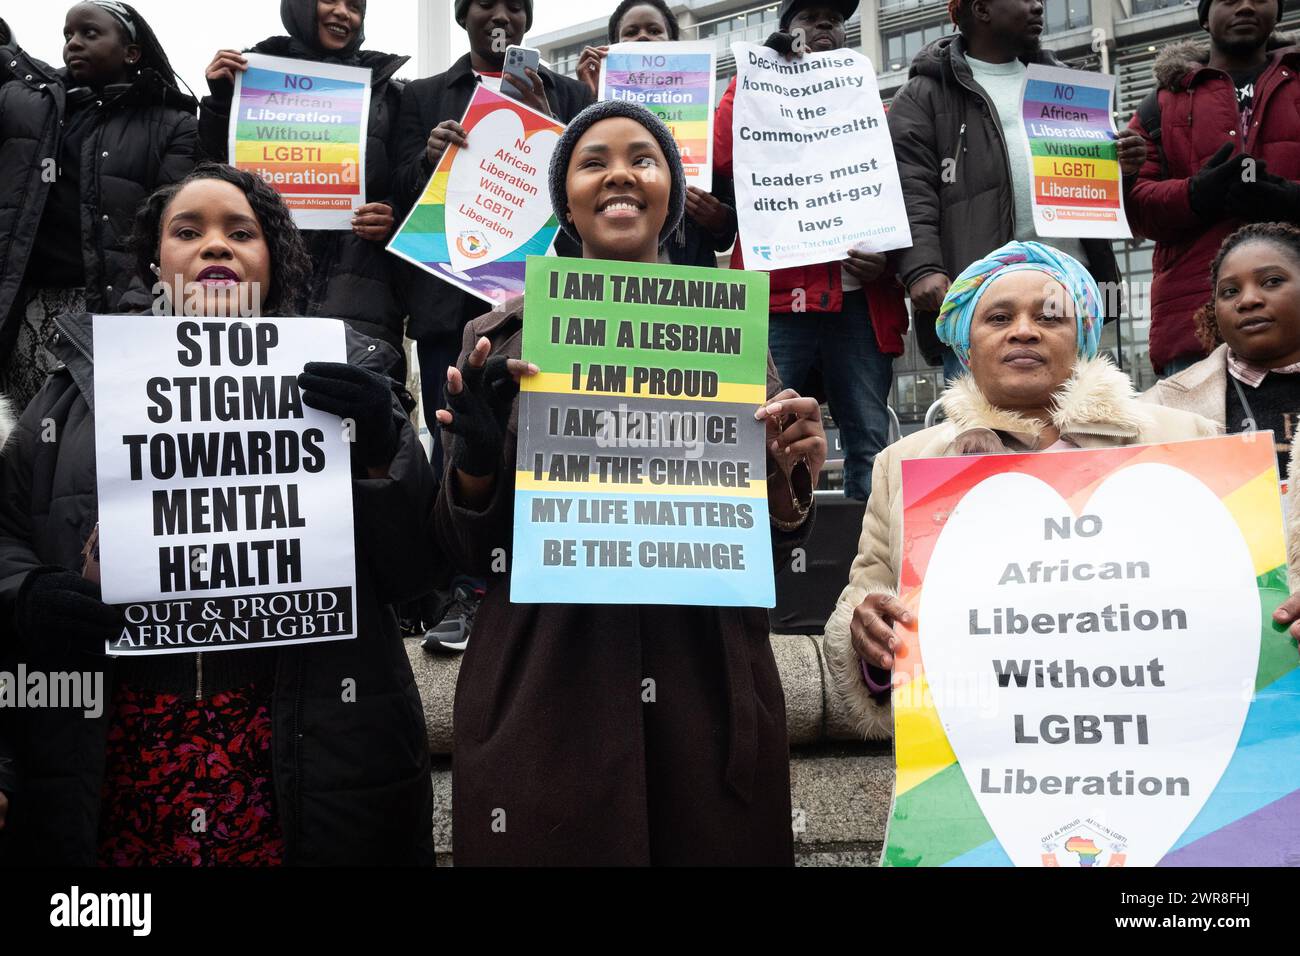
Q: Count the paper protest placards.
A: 8